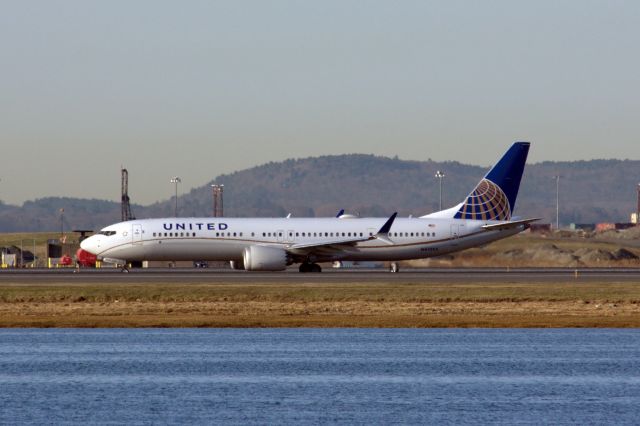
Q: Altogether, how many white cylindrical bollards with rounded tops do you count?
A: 0